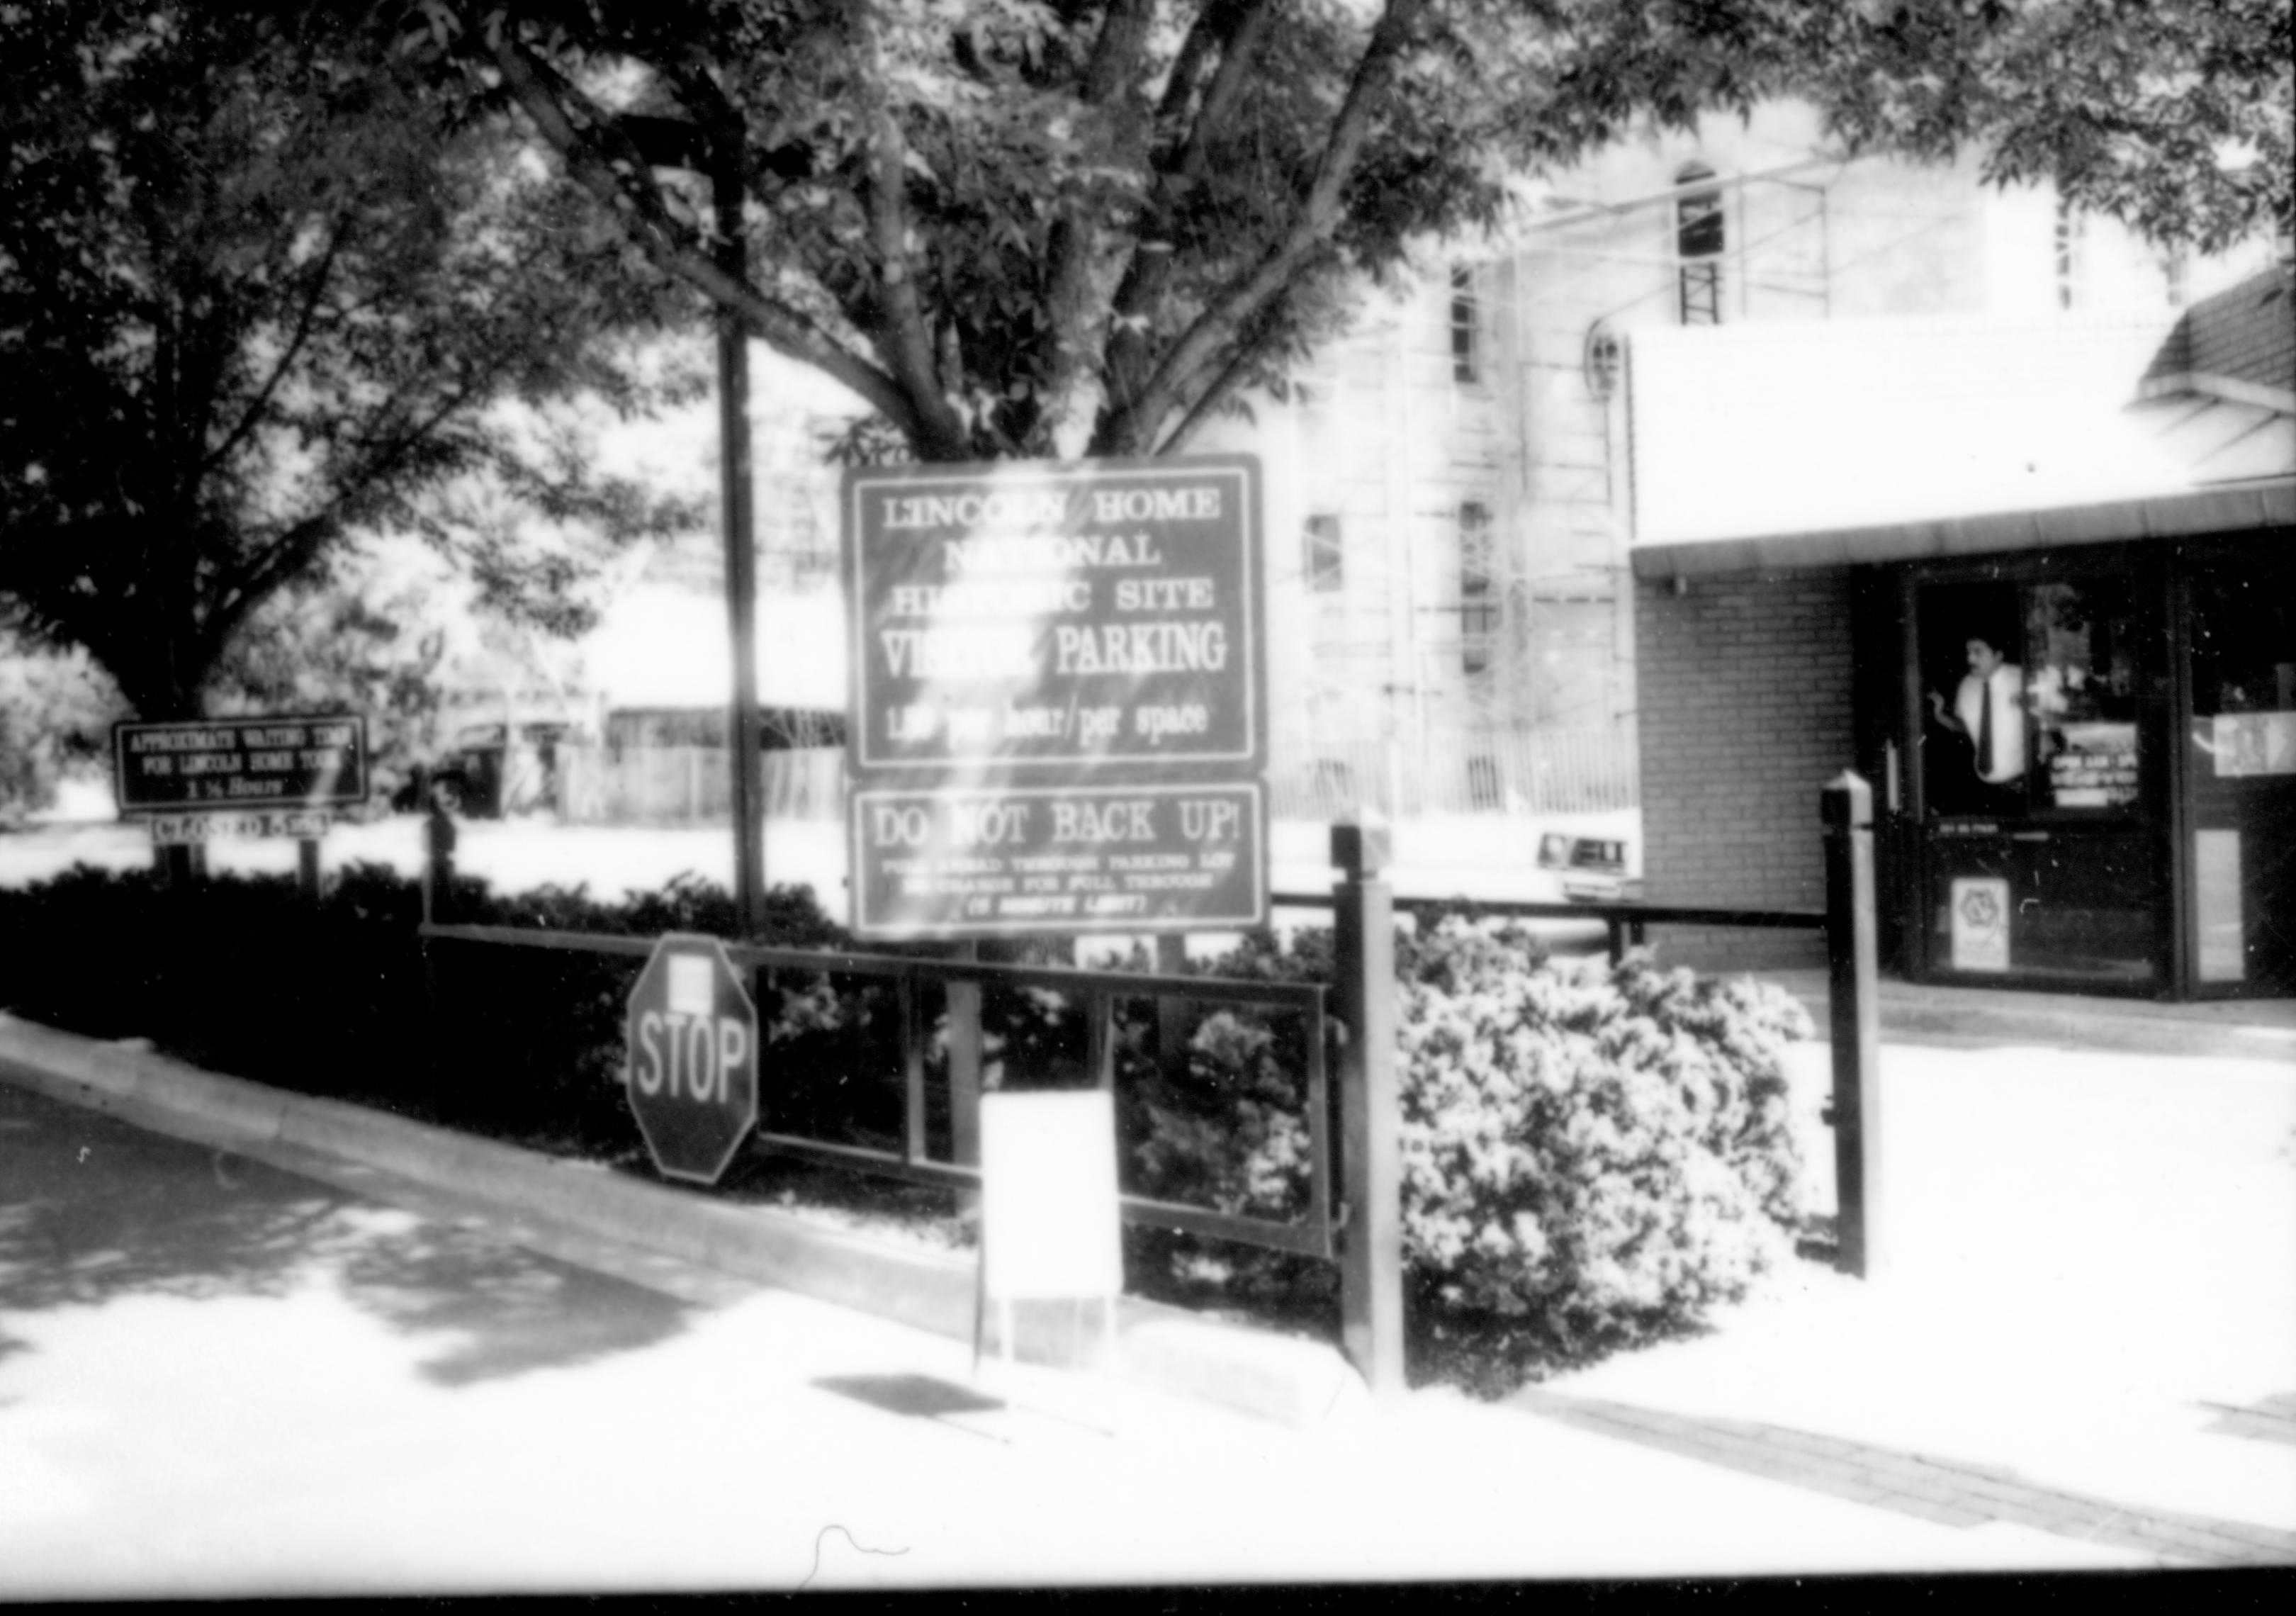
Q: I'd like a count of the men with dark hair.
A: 1